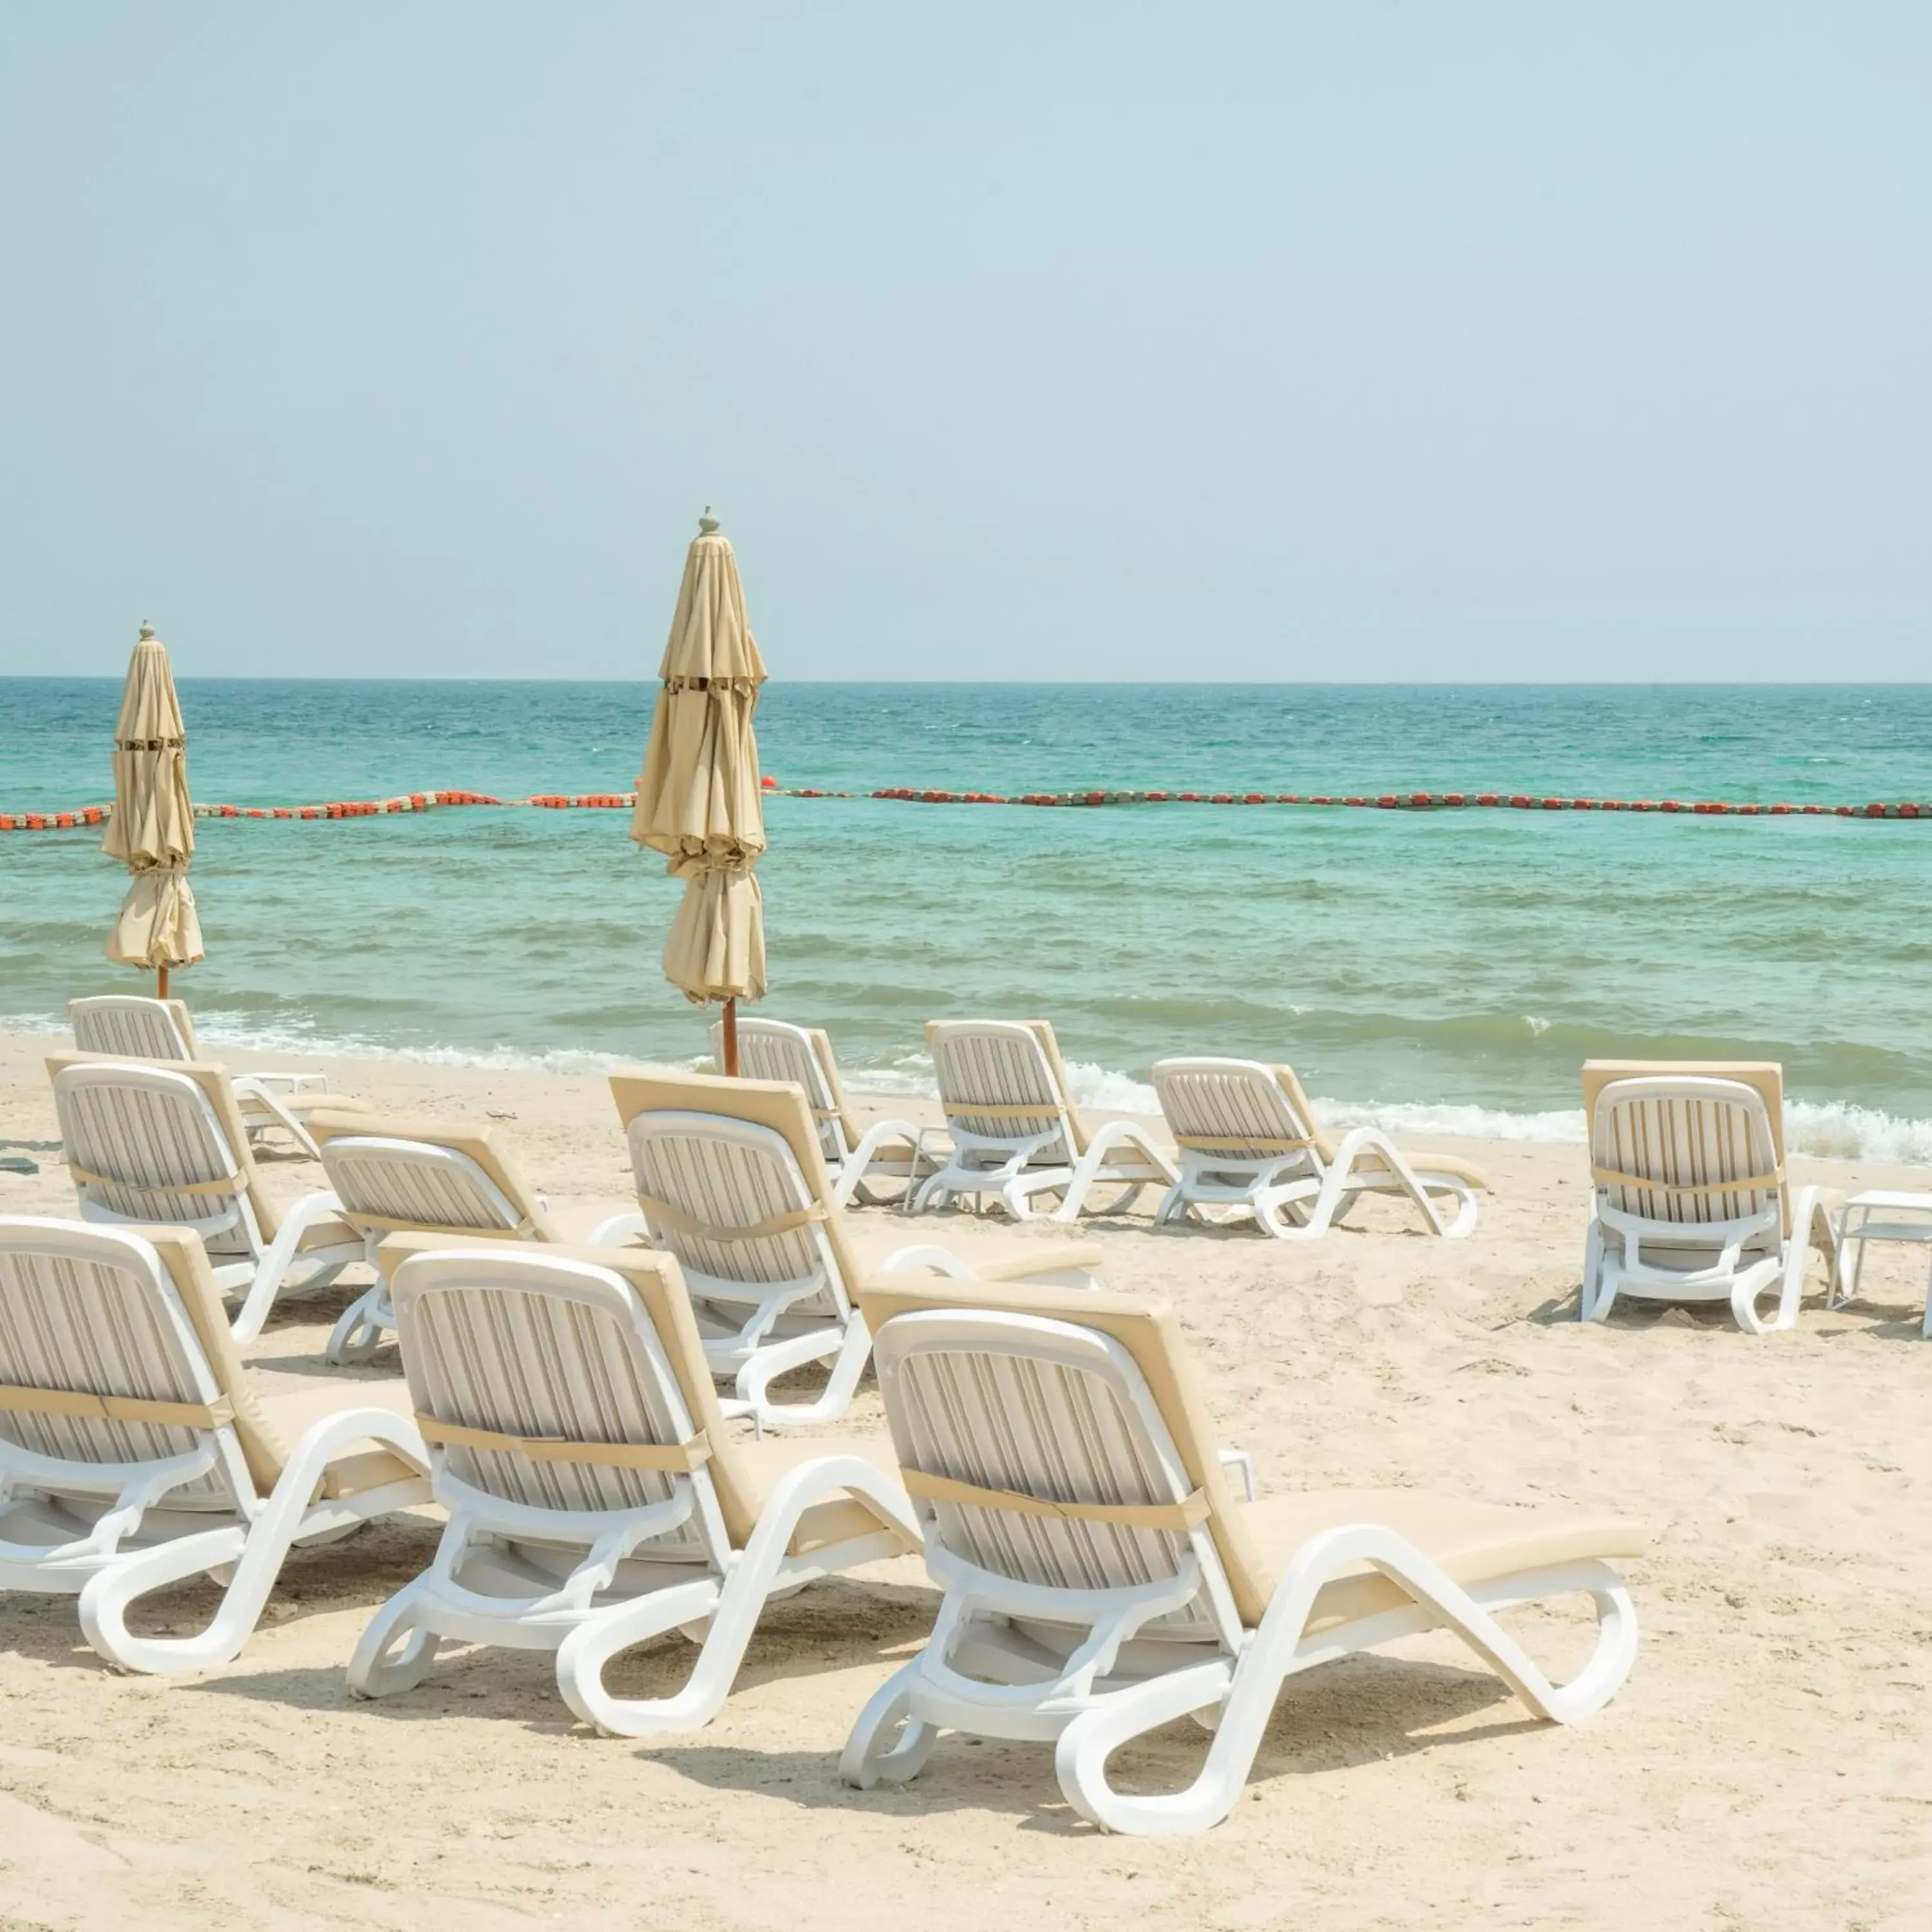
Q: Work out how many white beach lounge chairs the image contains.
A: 11